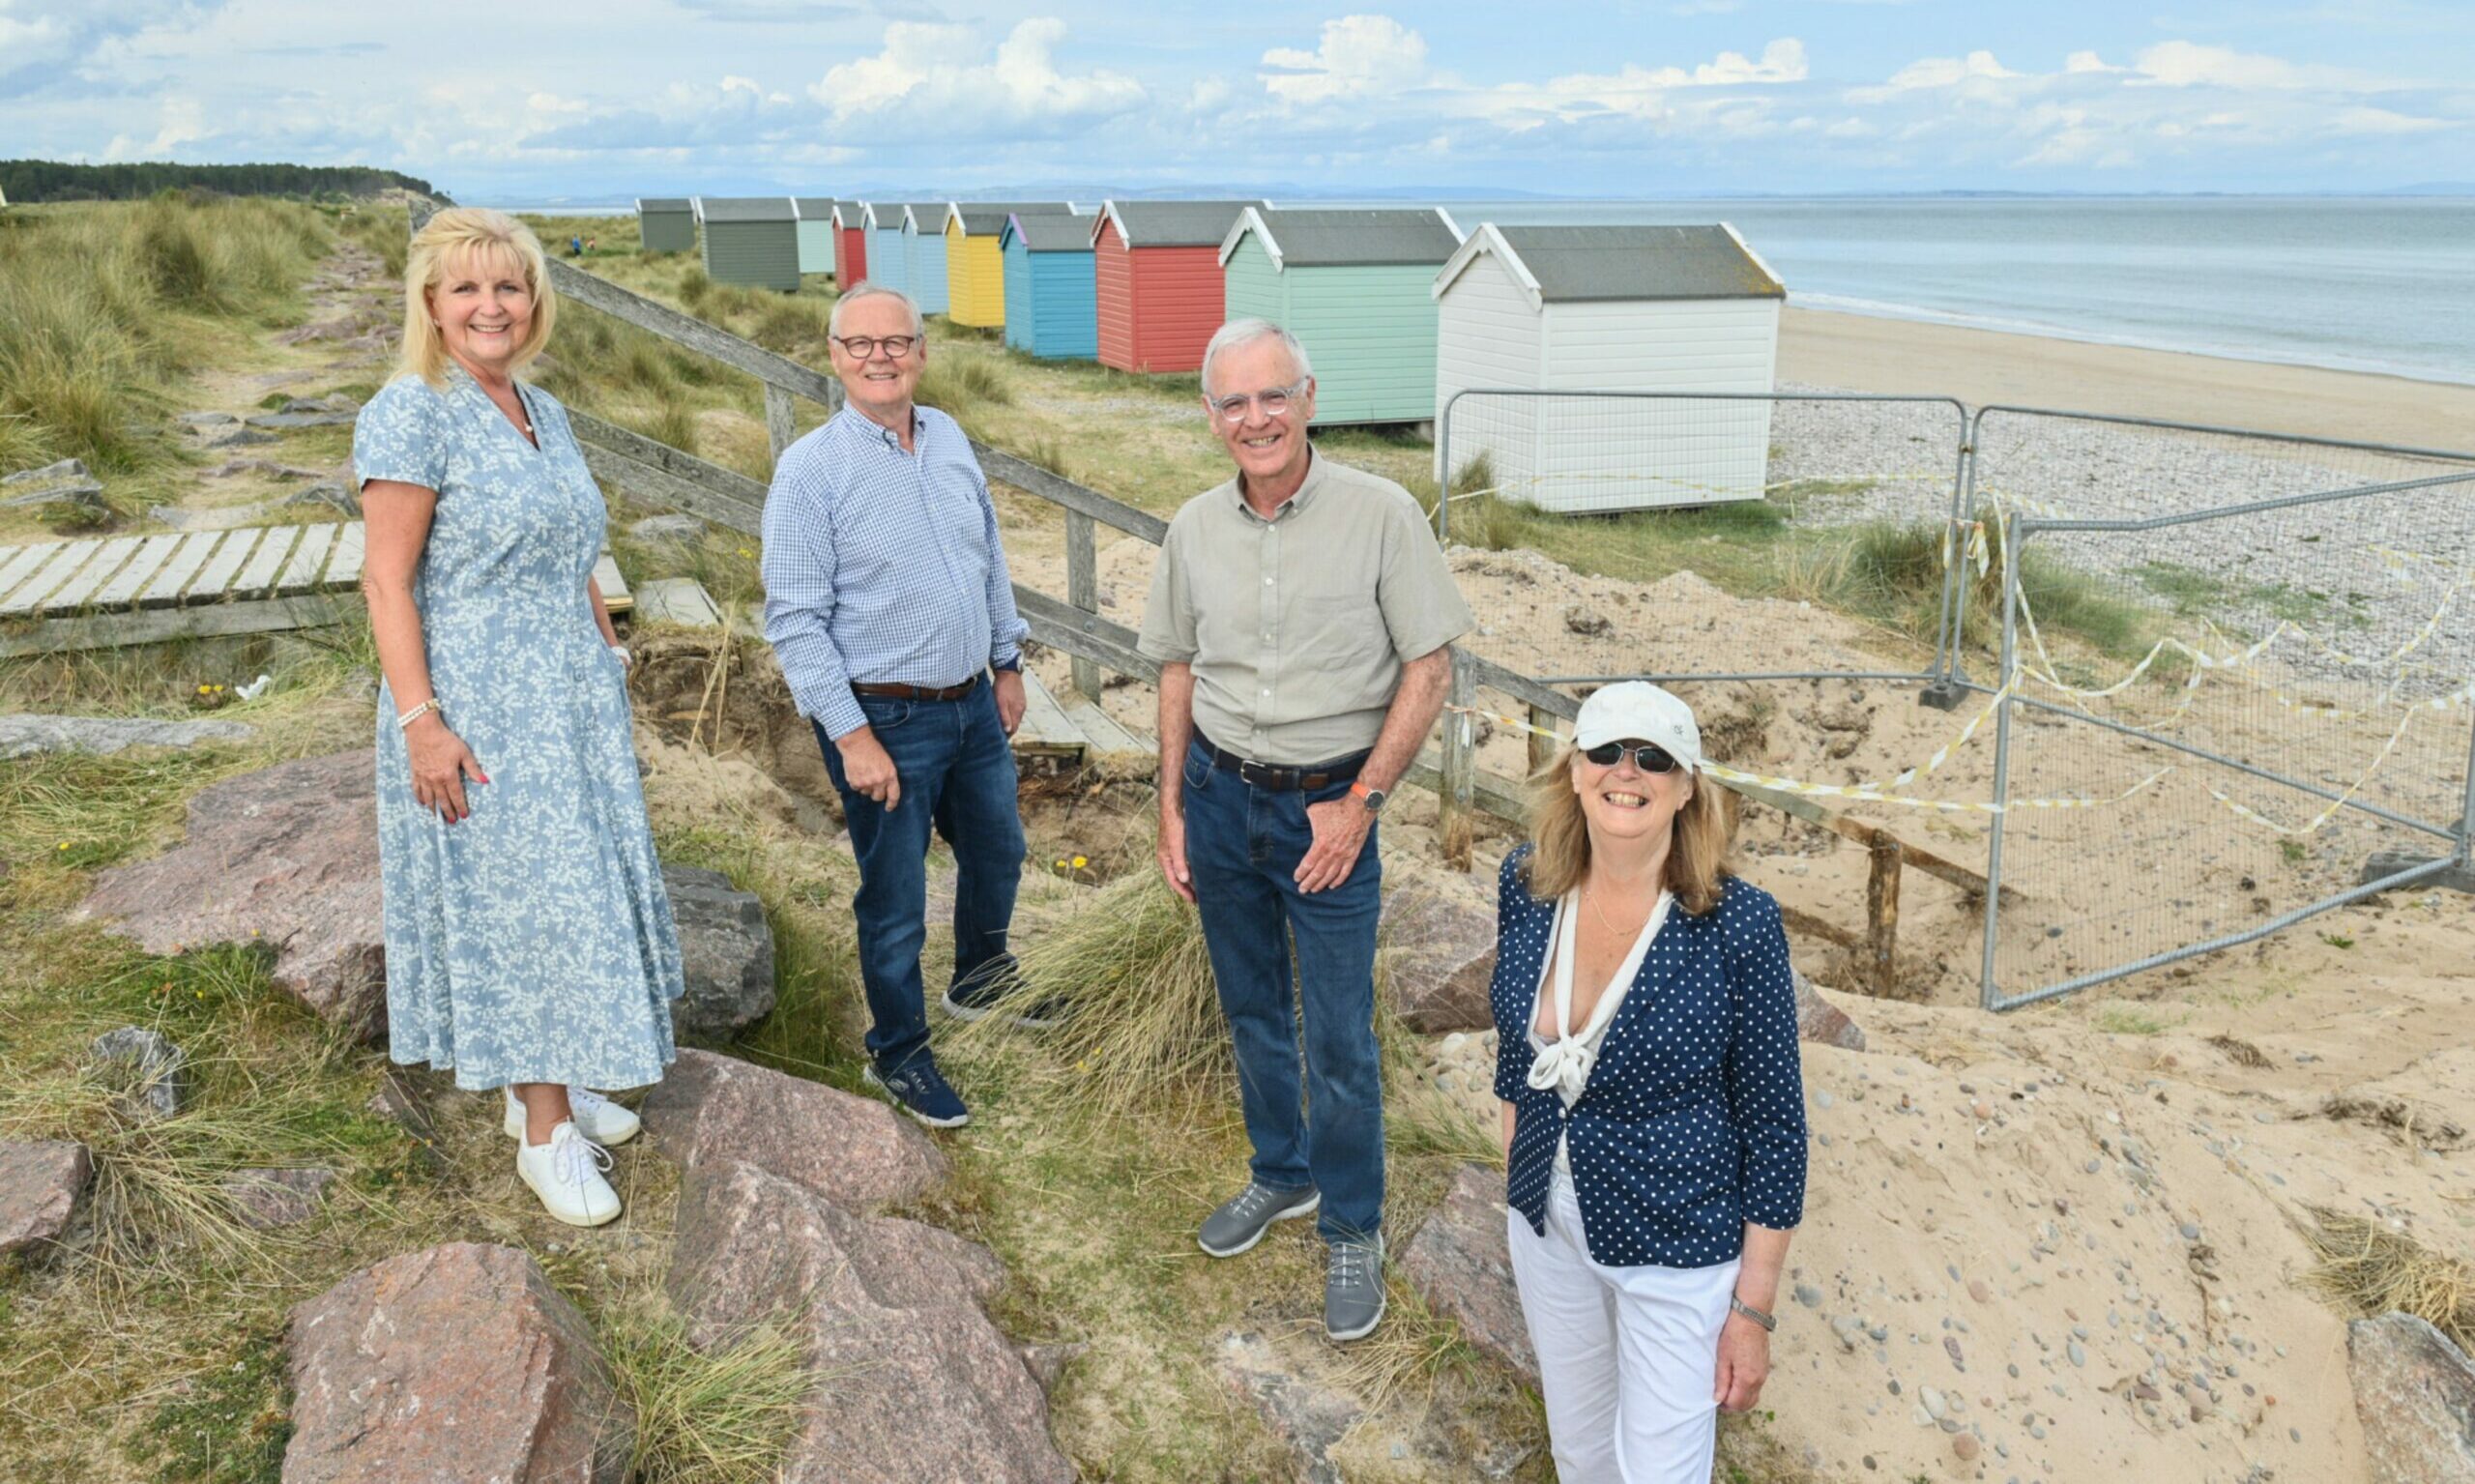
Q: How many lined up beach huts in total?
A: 11